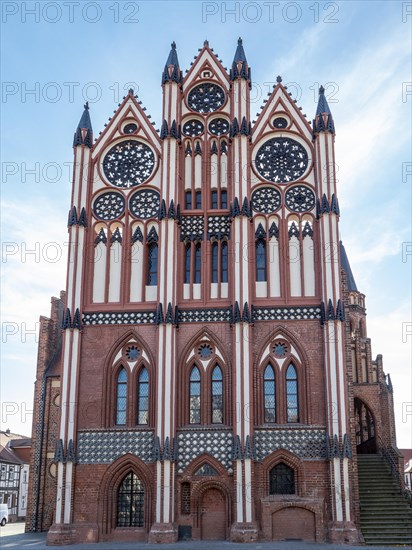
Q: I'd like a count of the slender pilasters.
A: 4